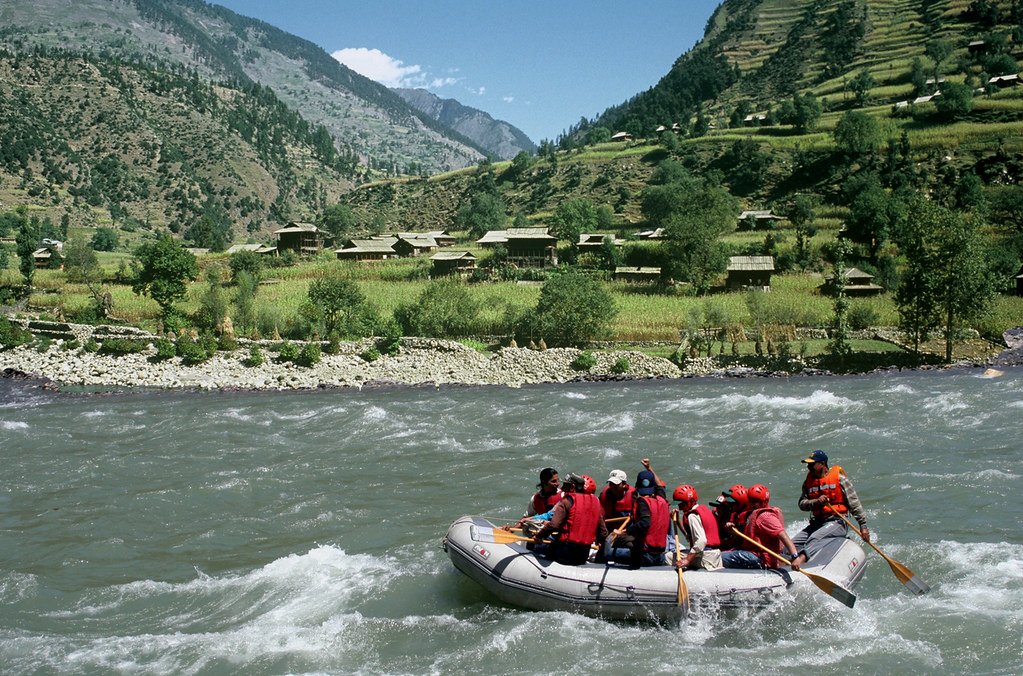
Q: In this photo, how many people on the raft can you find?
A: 11